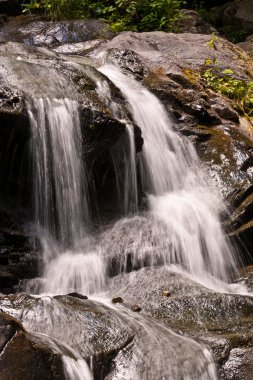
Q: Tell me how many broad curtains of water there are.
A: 2